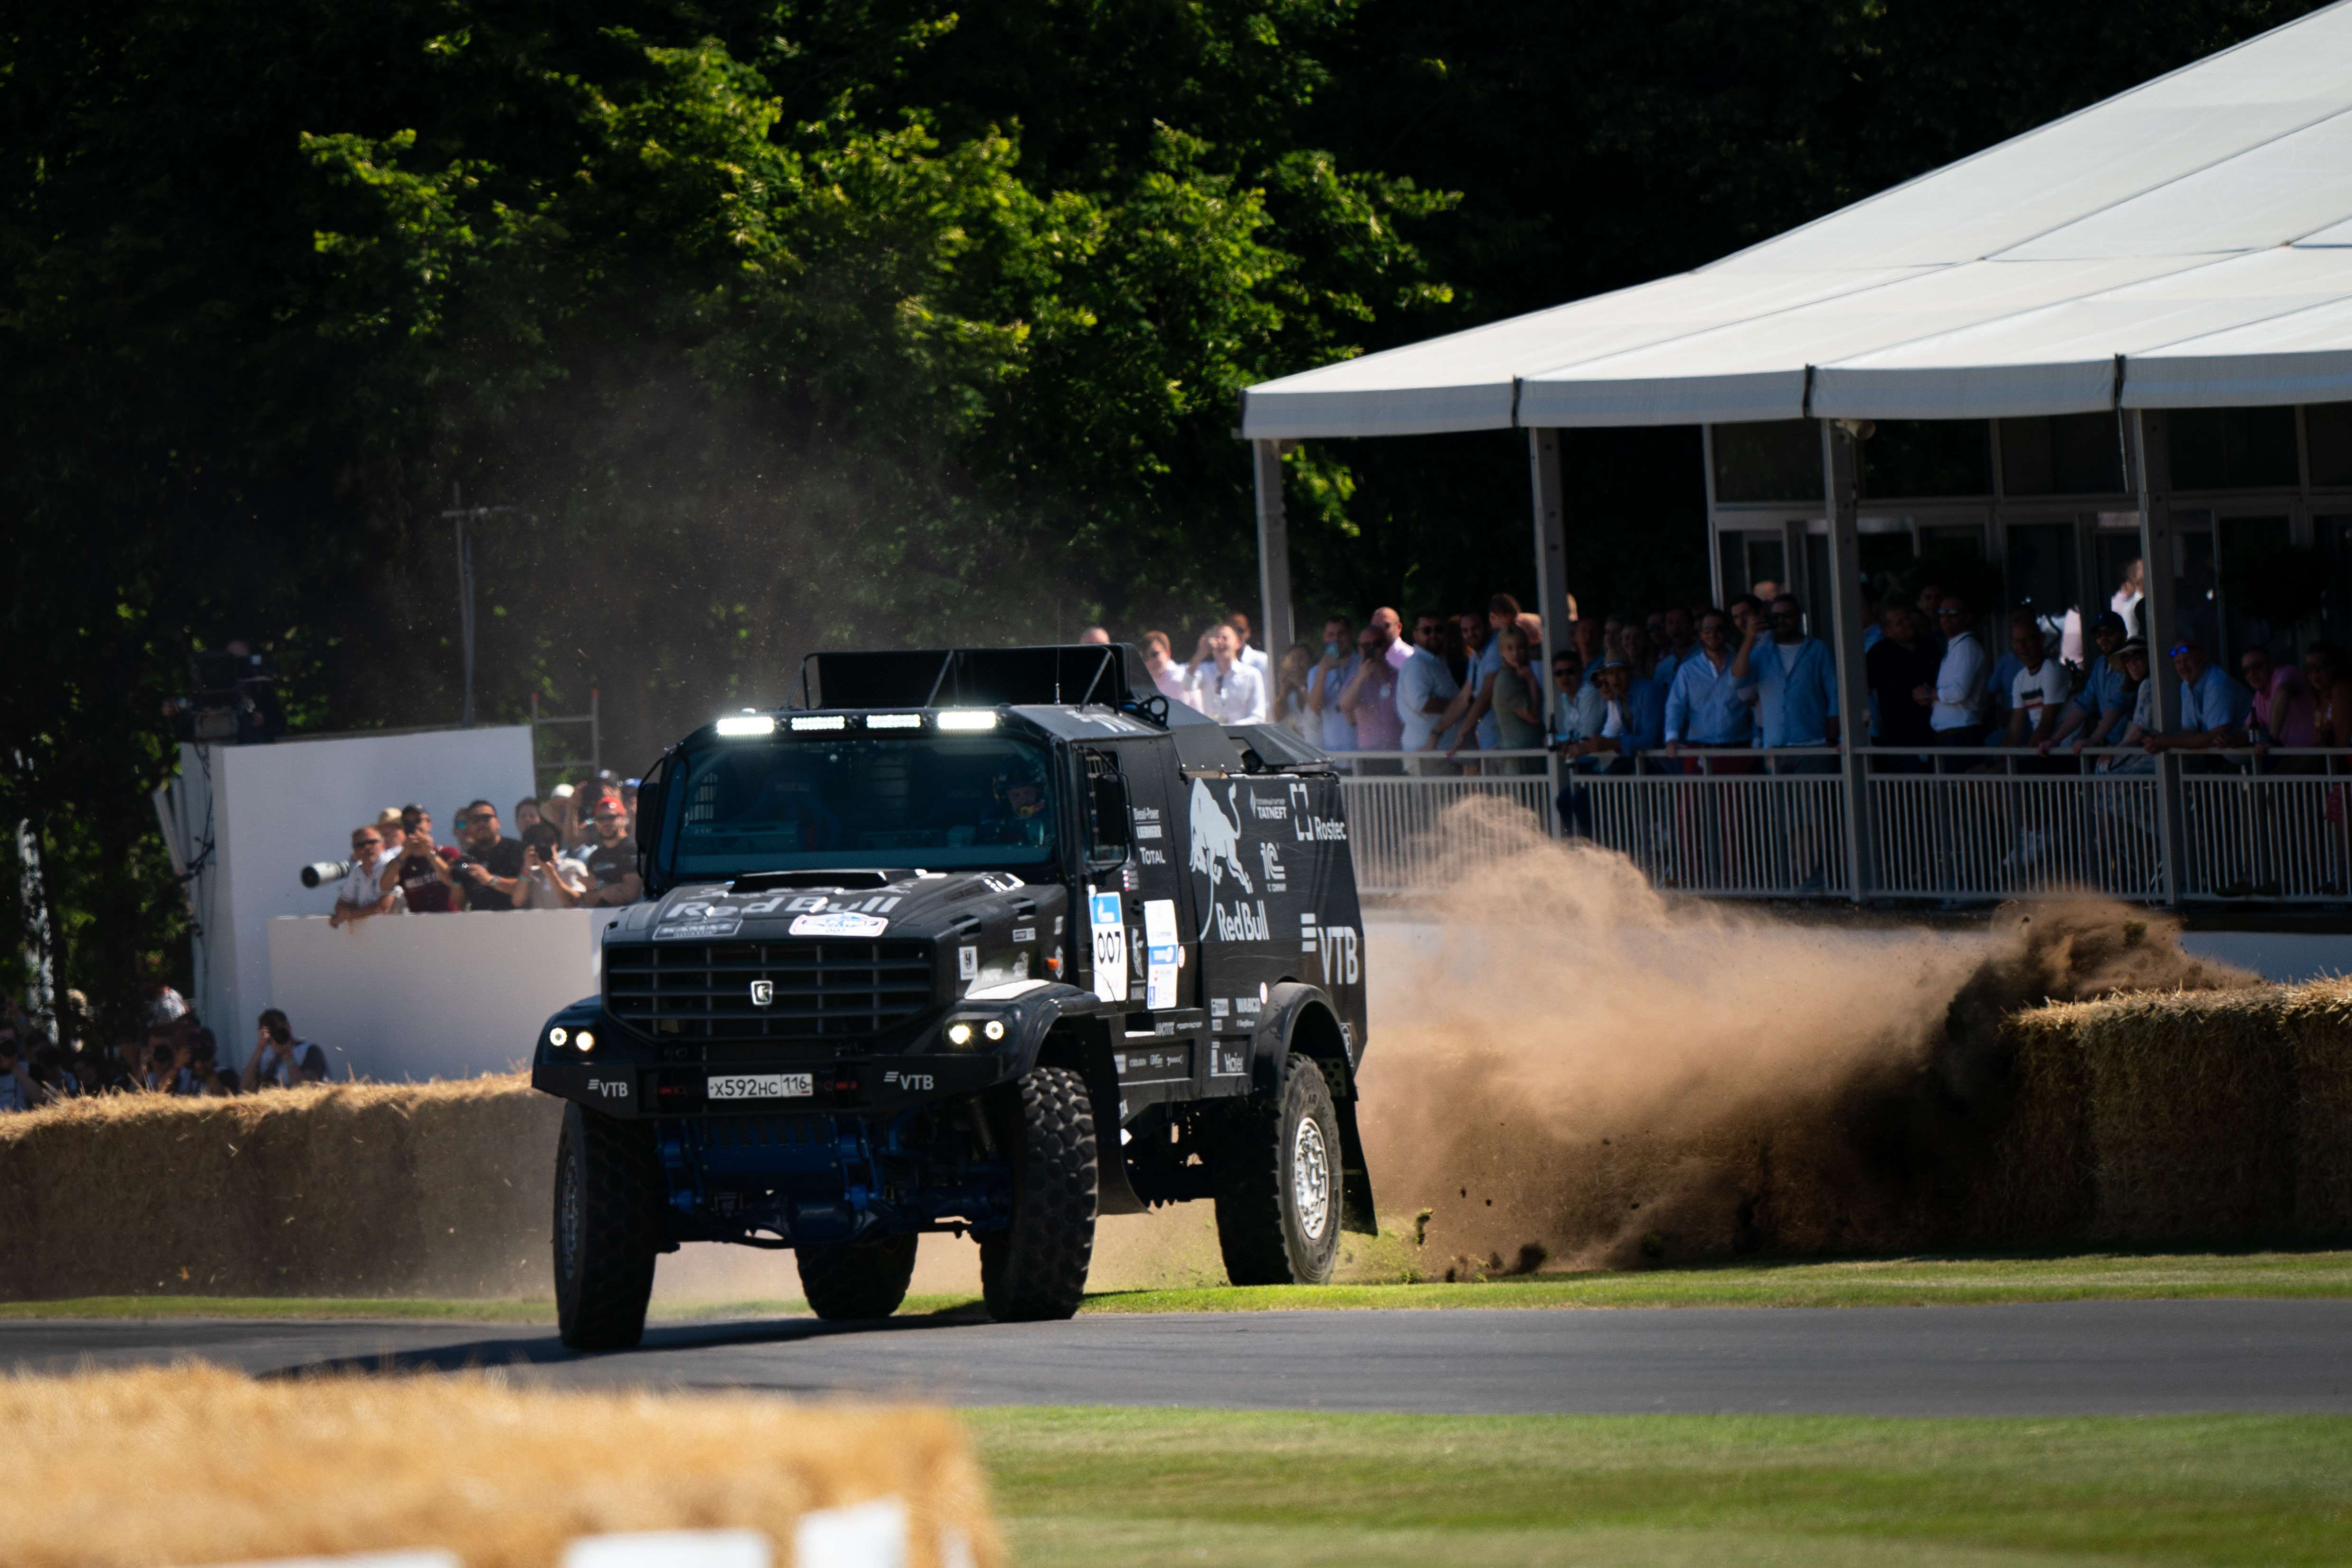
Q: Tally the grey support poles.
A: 4